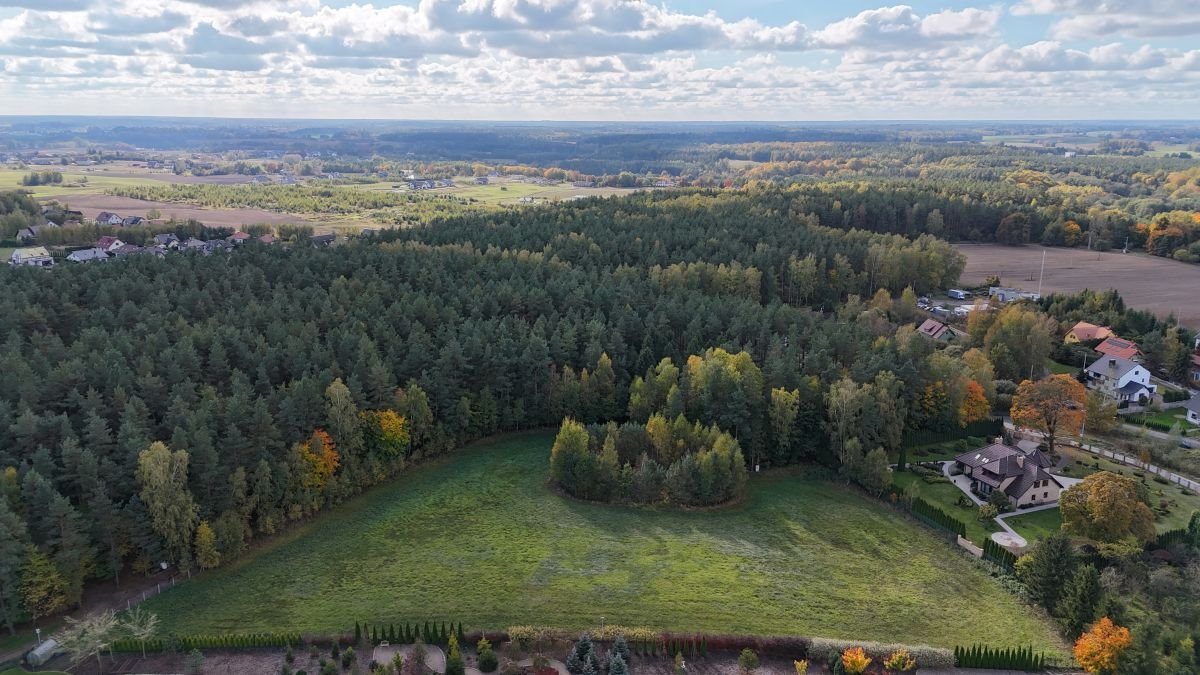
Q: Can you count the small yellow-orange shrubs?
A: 3